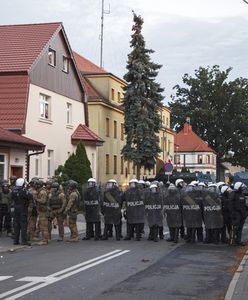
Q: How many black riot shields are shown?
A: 7